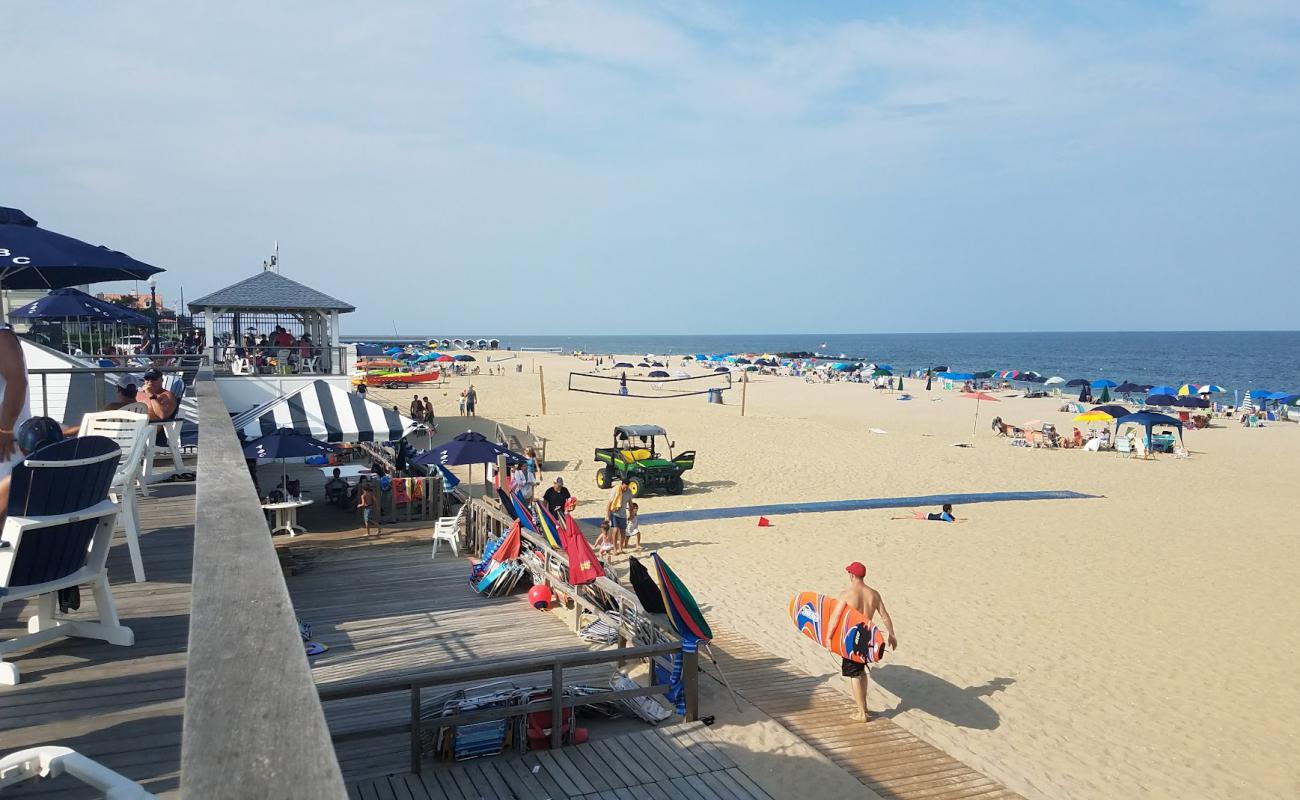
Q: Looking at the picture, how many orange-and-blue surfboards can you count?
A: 1